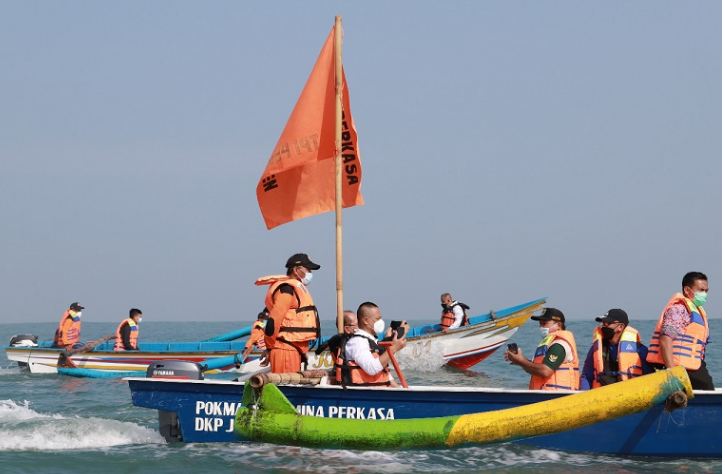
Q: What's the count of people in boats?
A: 10